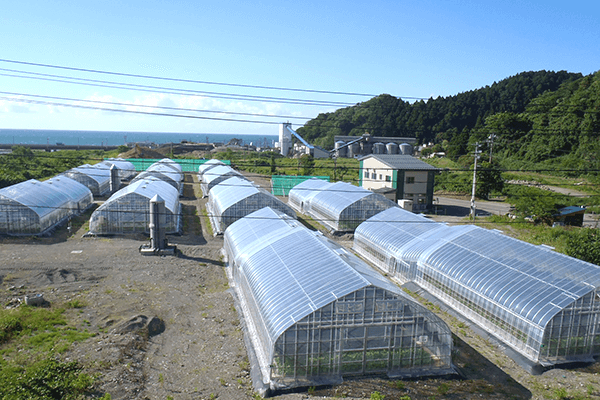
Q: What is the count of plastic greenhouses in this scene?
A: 12